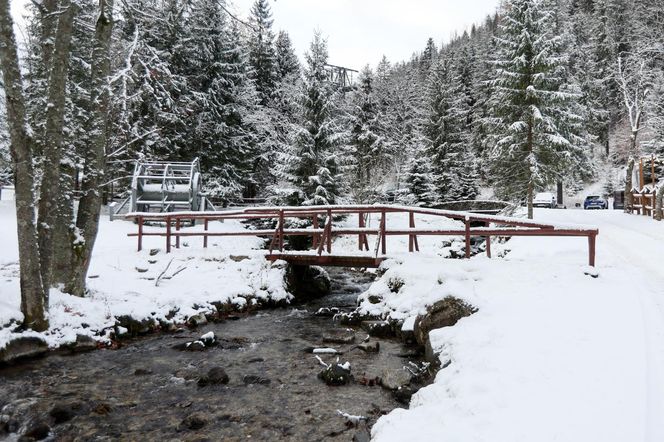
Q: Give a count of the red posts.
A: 13